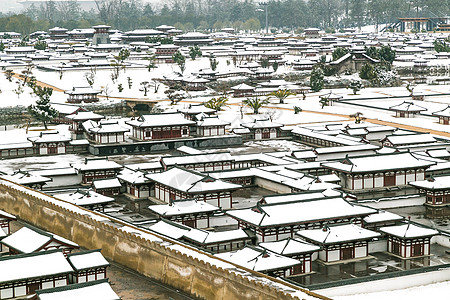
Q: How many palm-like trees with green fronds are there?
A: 3